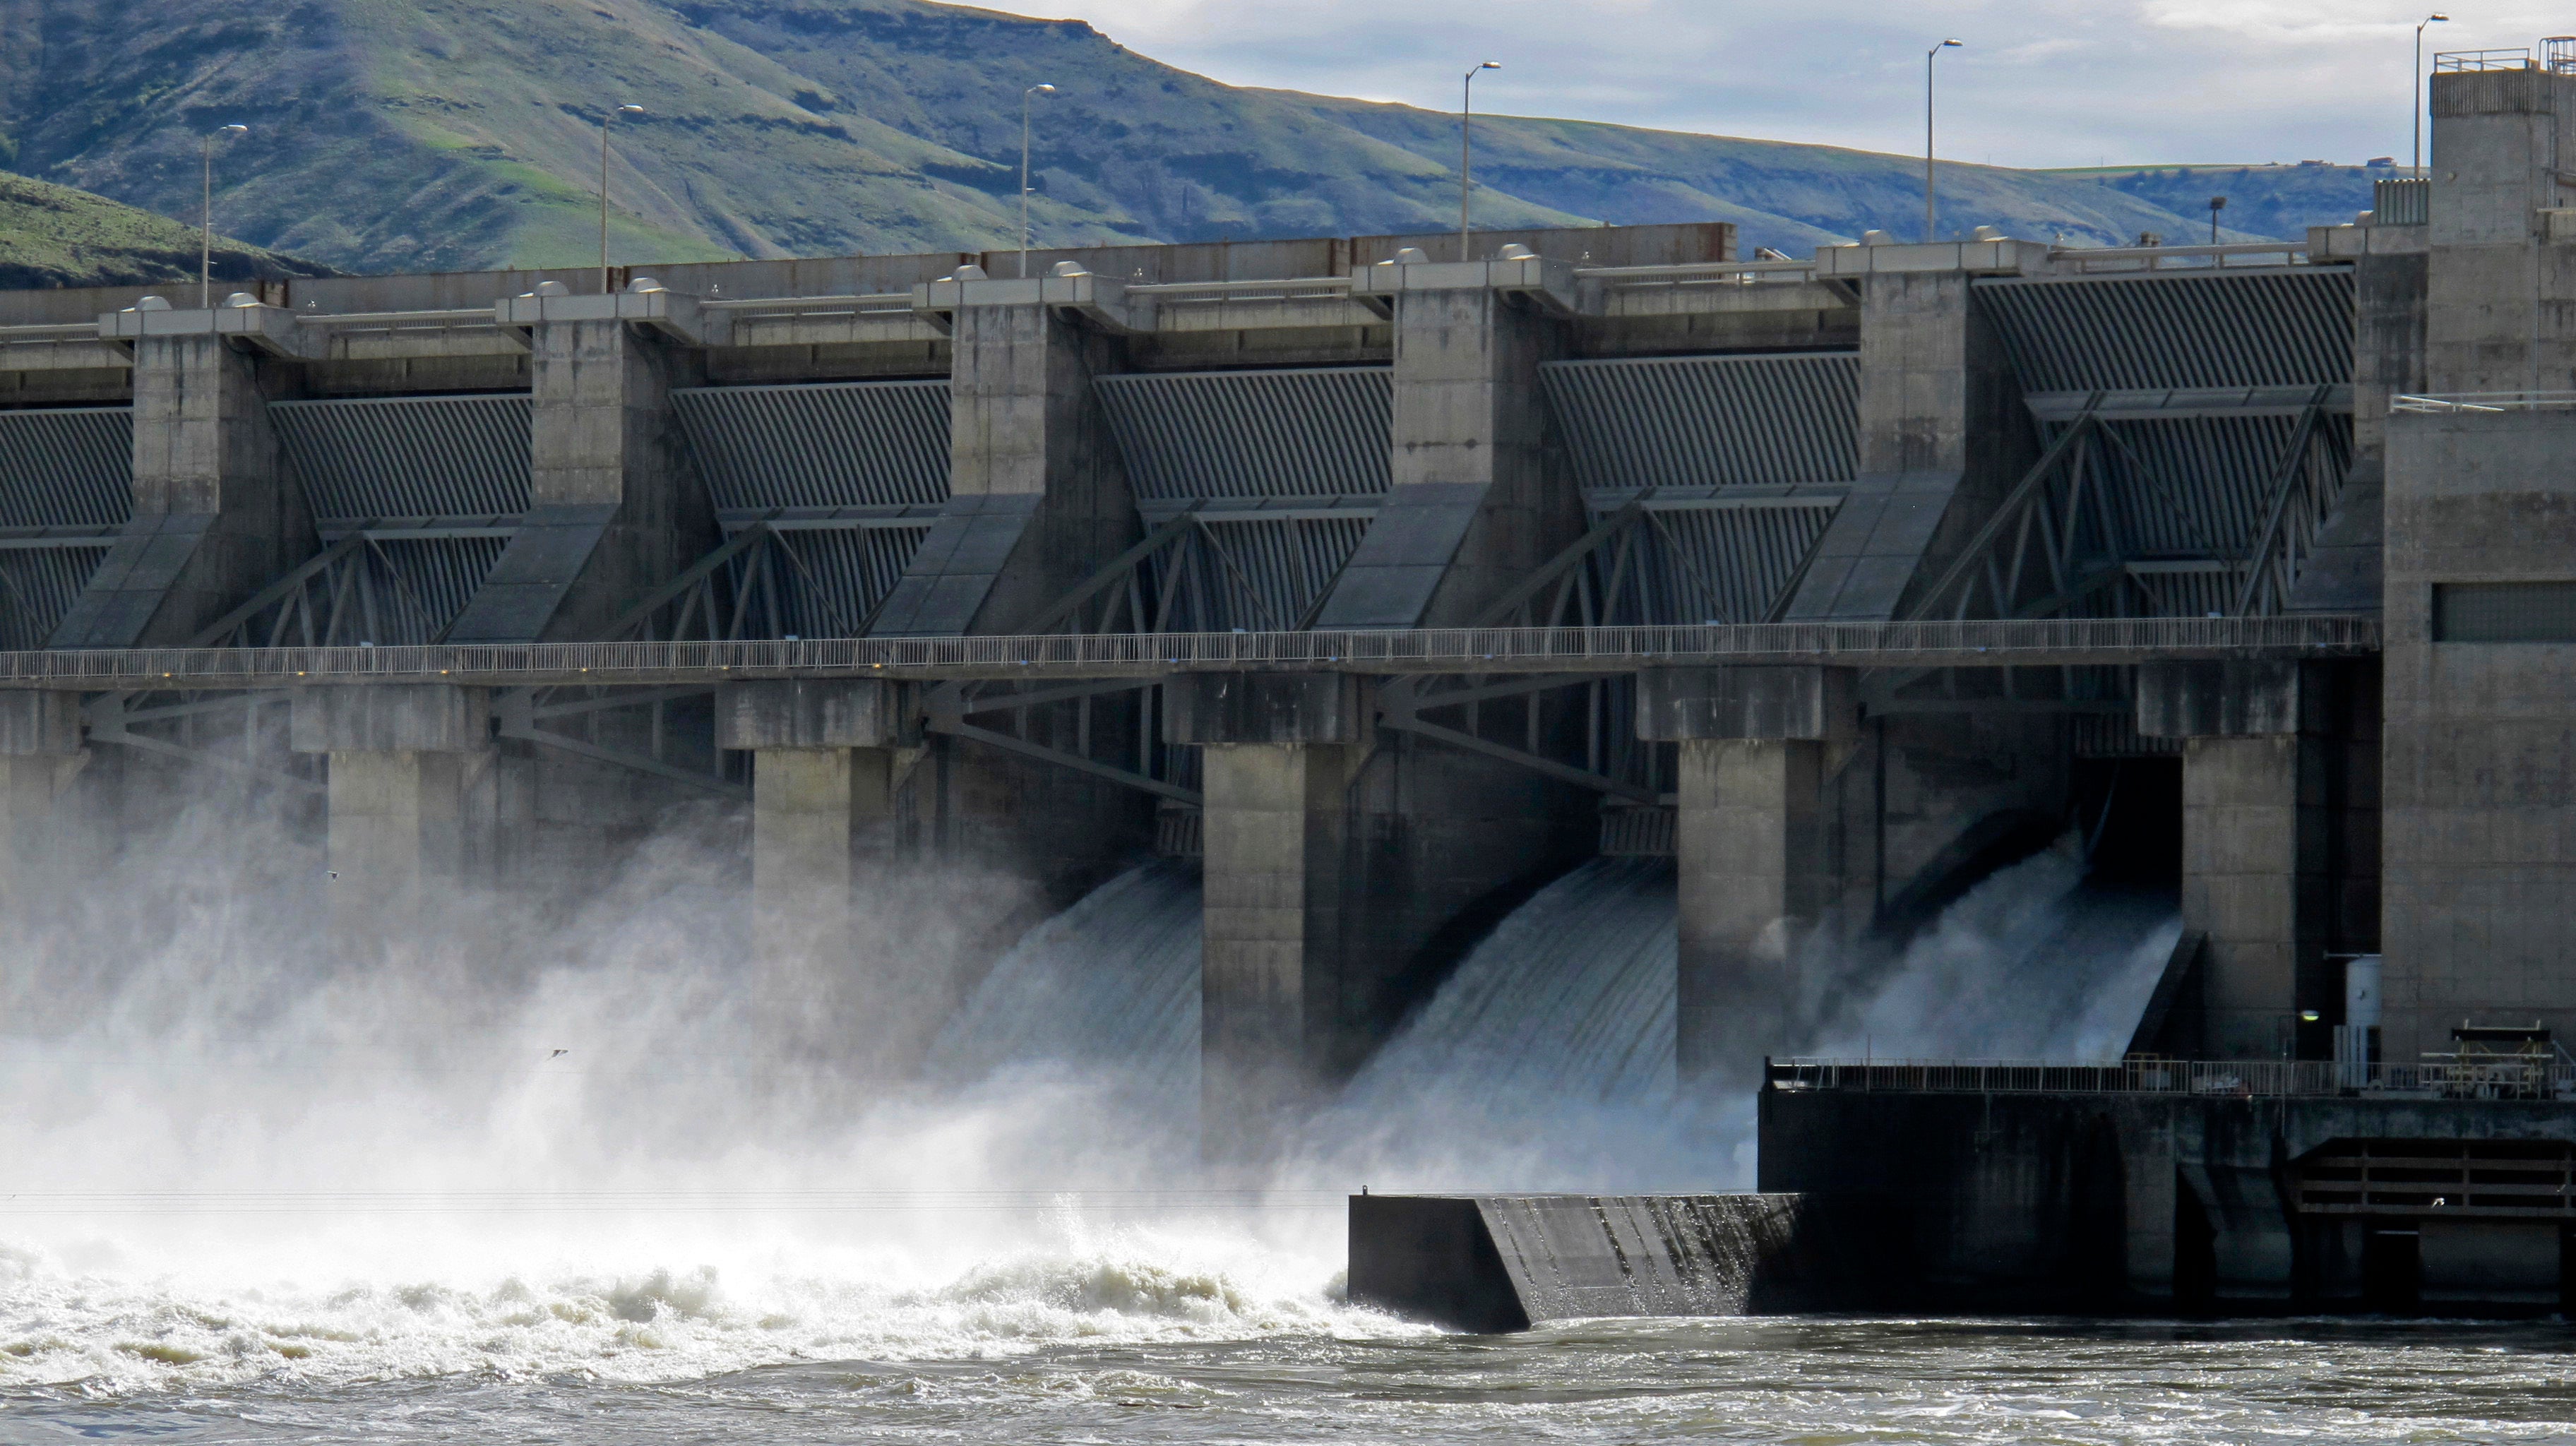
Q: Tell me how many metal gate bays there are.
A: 6